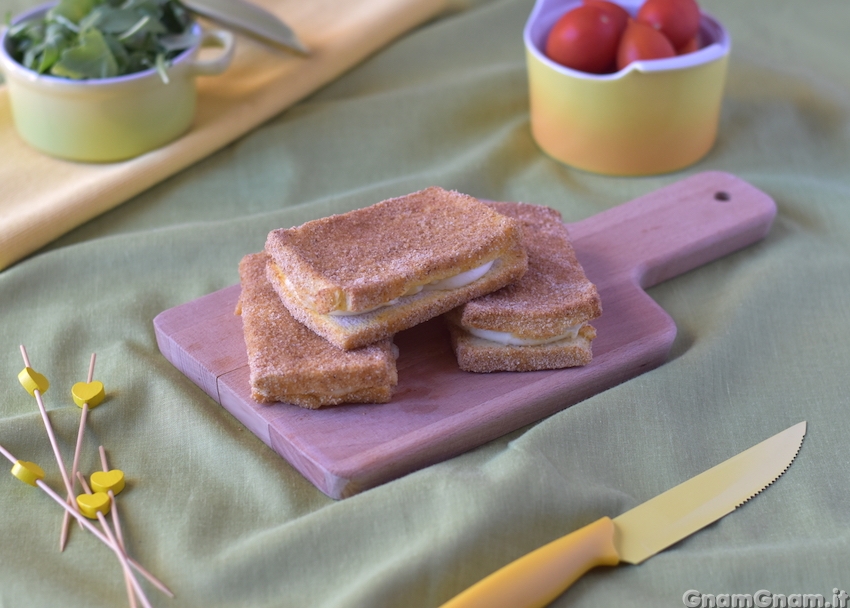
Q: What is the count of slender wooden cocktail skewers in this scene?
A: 5